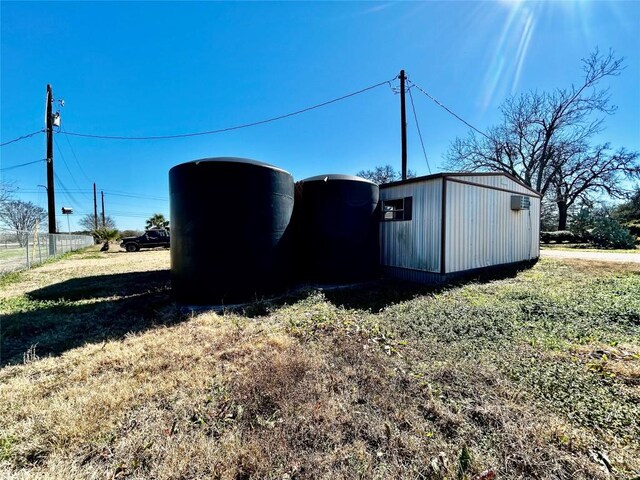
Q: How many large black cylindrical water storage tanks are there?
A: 2